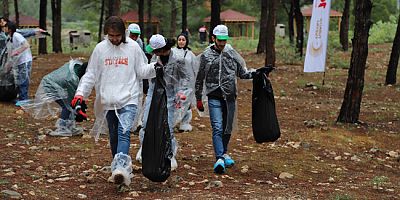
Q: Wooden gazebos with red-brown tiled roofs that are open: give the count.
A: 4